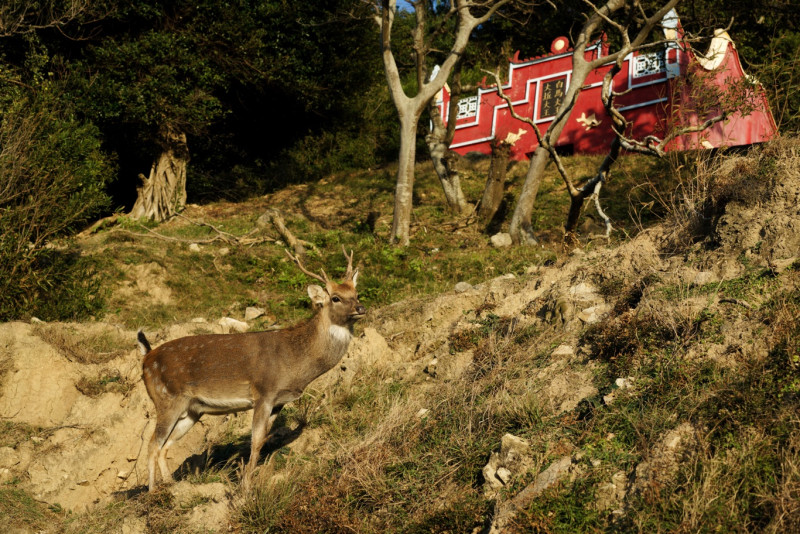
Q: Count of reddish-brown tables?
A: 0